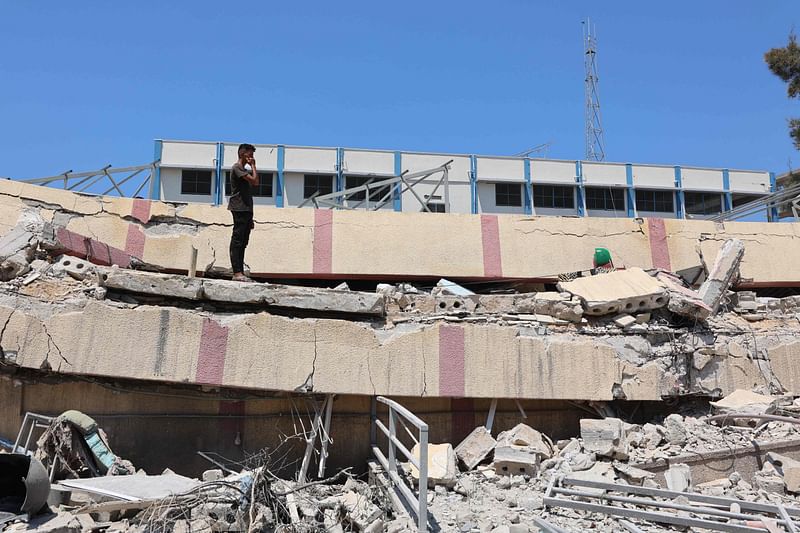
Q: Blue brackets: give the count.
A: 12